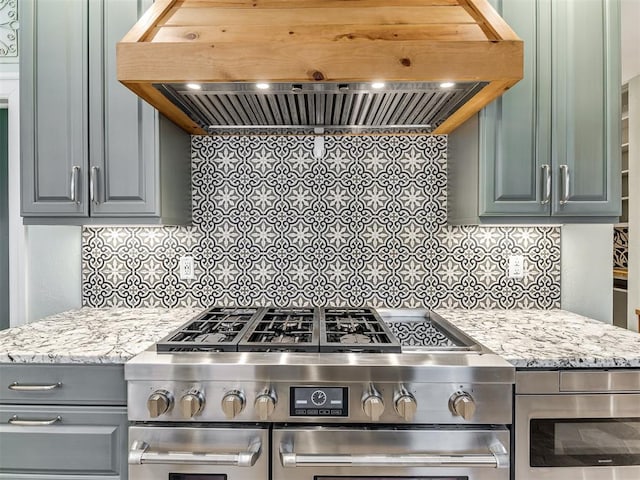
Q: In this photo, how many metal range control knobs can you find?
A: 7